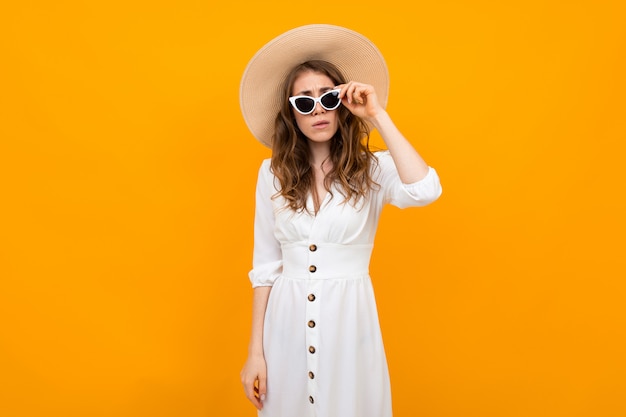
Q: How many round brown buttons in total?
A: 7